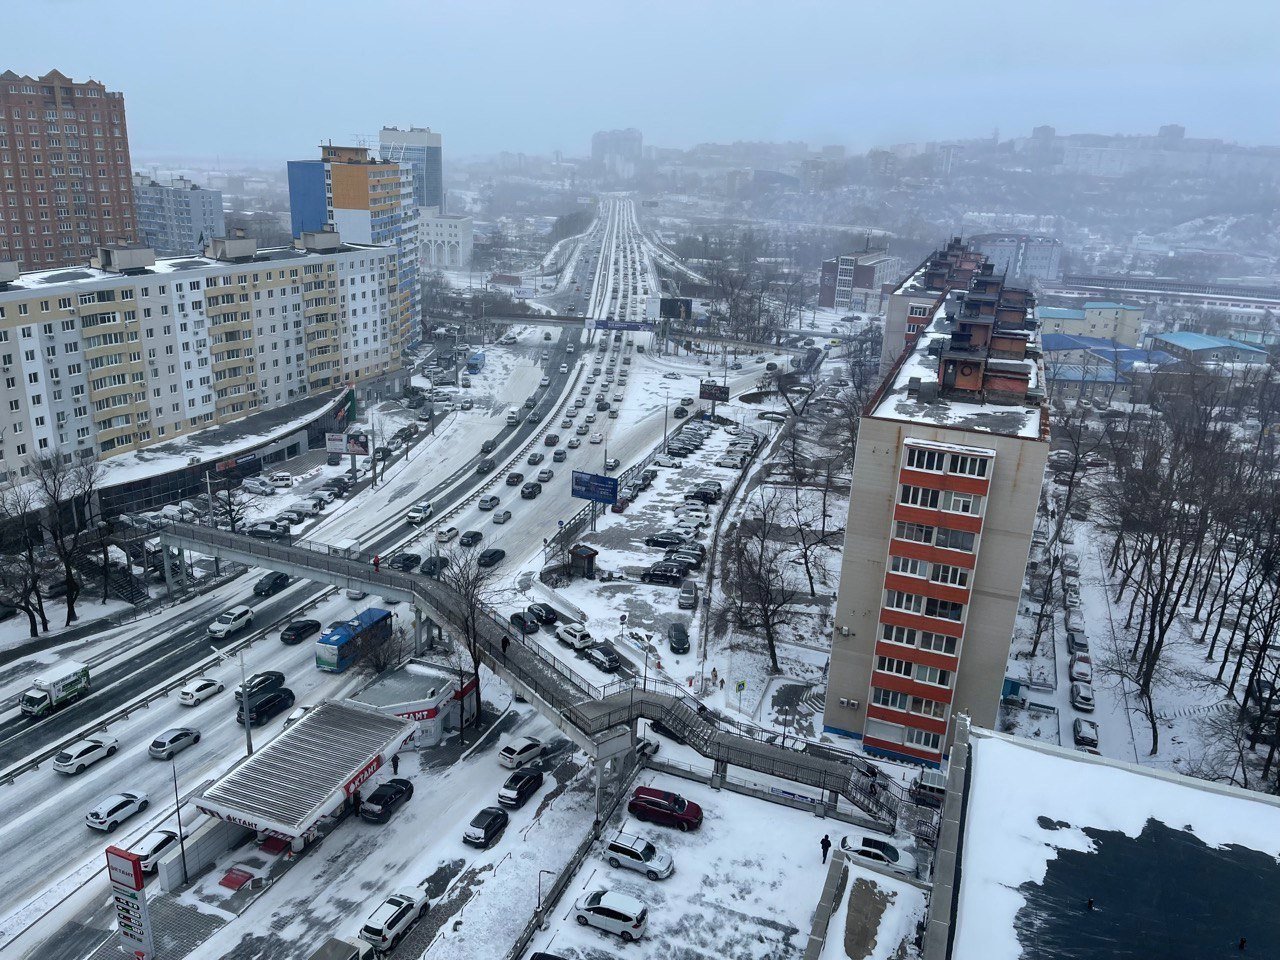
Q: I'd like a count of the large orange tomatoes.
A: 0